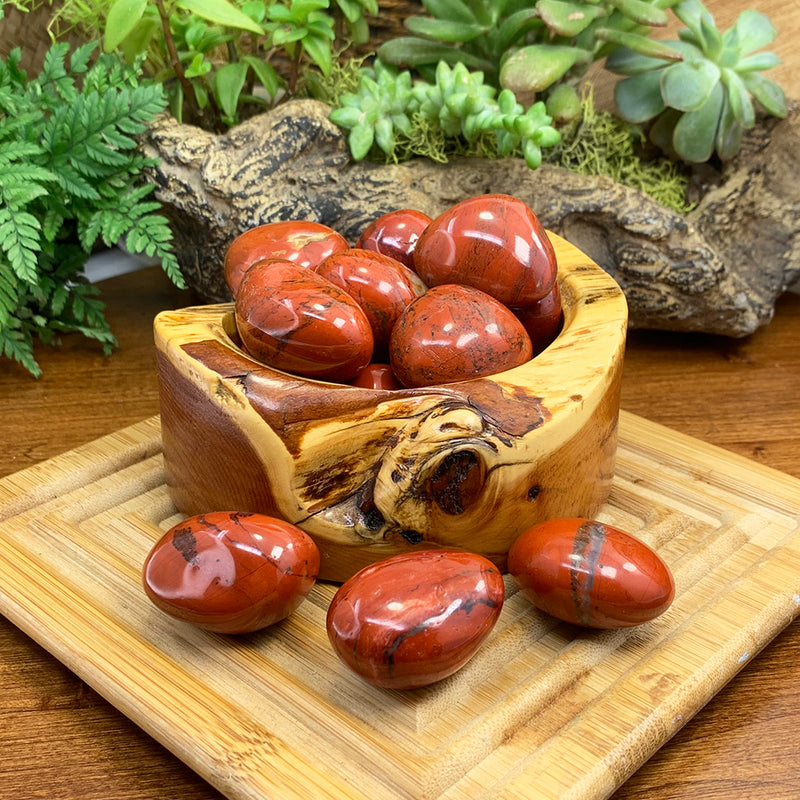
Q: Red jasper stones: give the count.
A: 11